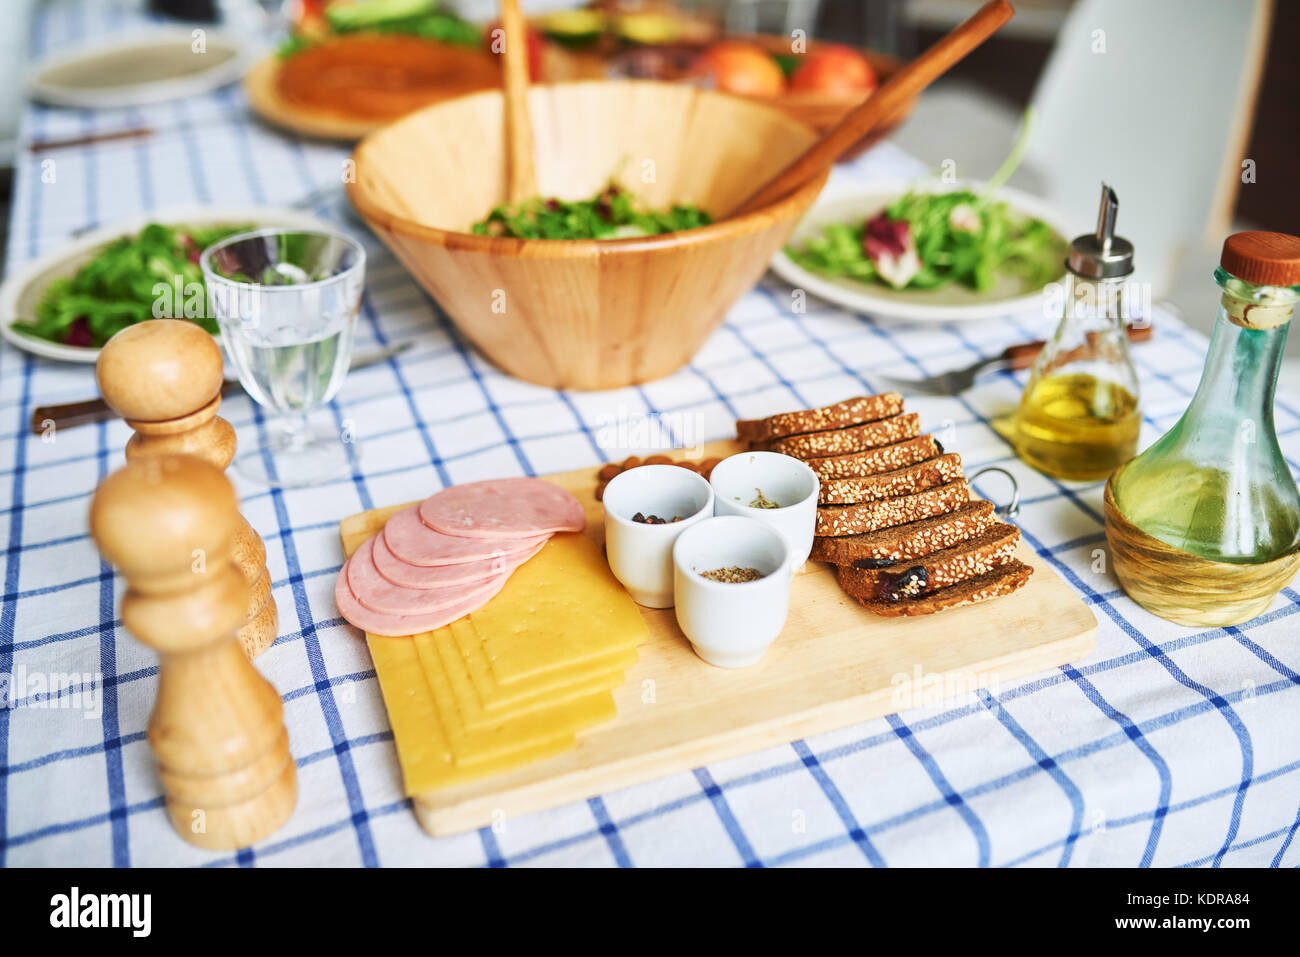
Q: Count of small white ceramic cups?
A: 3